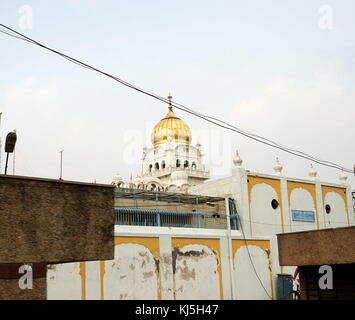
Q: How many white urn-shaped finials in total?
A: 4